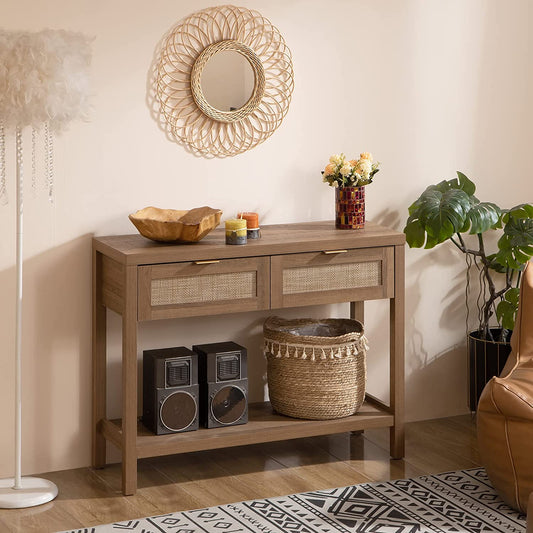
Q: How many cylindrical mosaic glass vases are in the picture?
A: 1